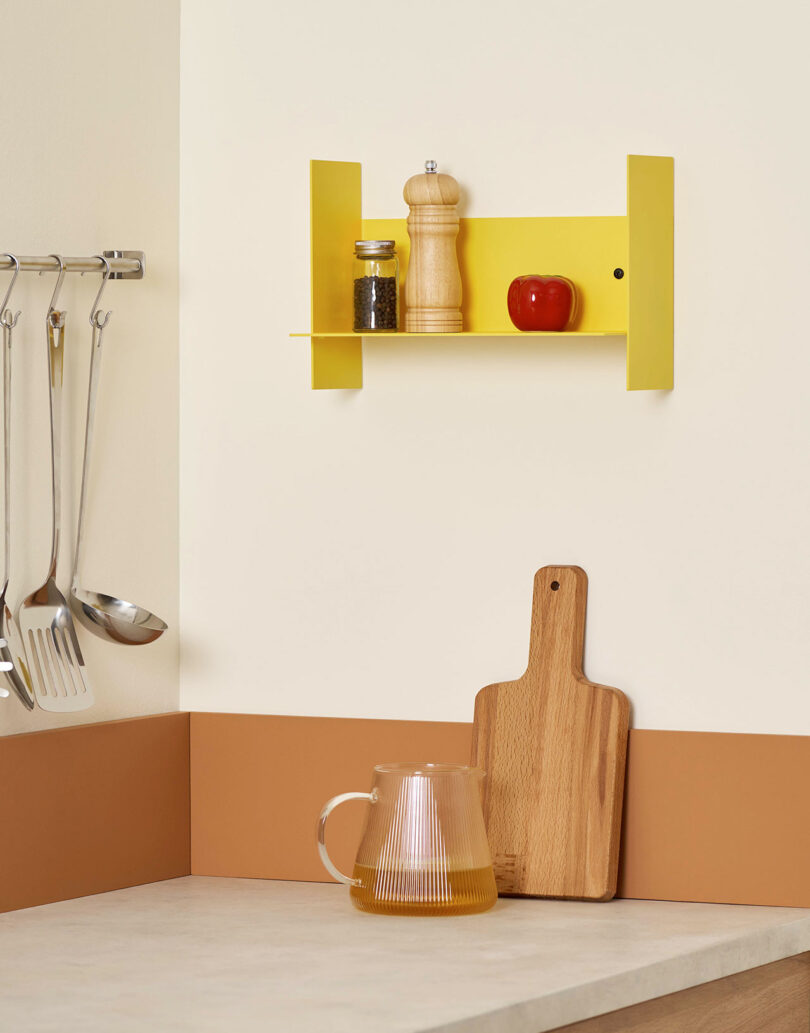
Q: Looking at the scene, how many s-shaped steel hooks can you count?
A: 3